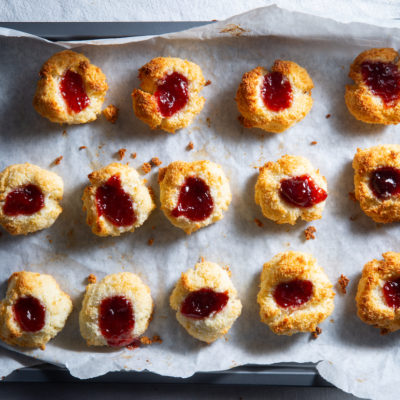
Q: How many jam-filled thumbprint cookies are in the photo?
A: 14